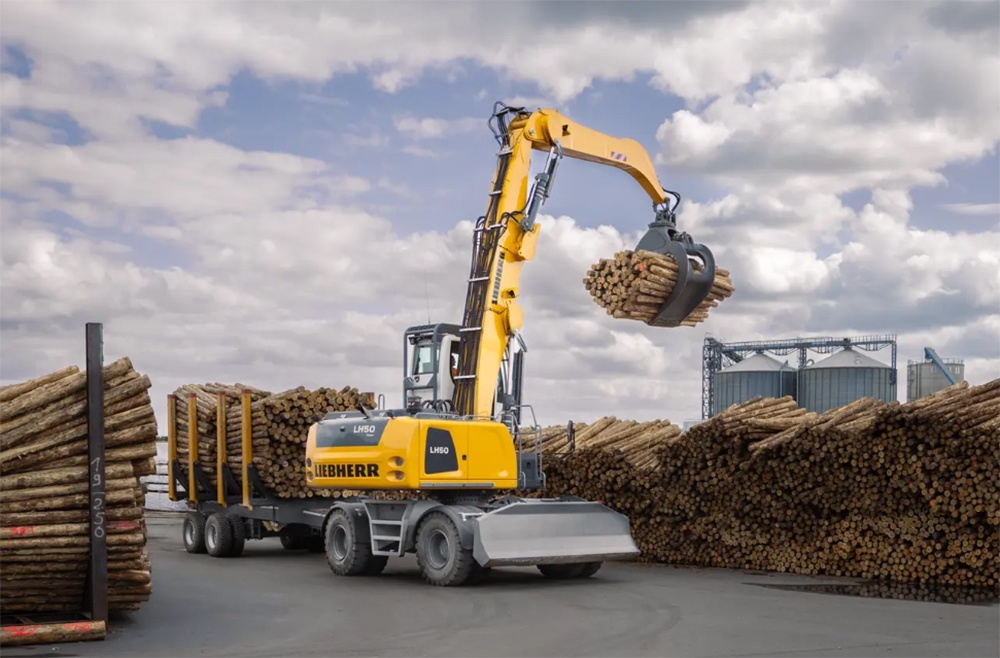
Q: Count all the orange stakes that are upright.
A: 4